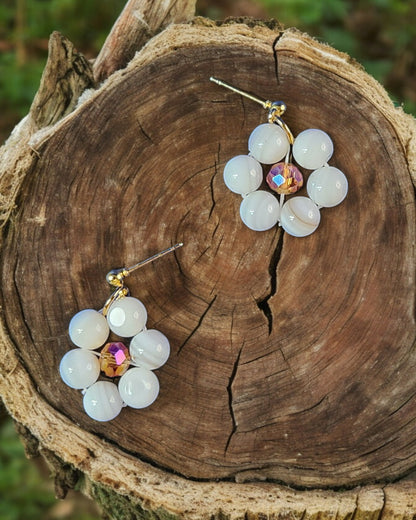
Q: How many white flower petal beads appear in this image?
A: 12